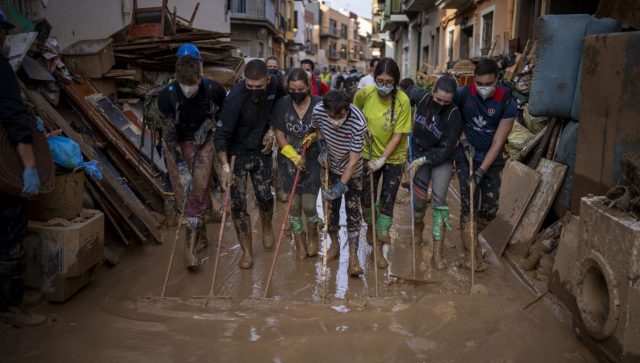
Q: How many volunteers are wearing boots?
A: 7